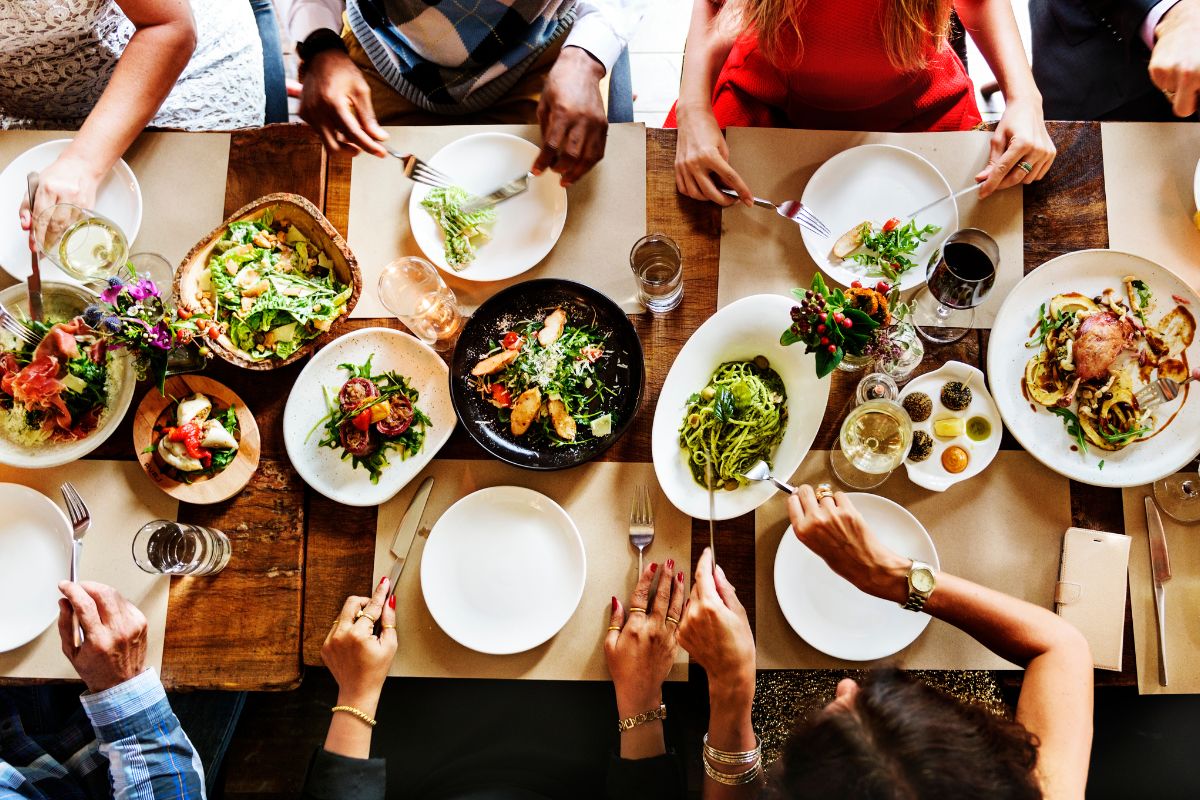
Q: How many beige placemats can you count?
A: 8